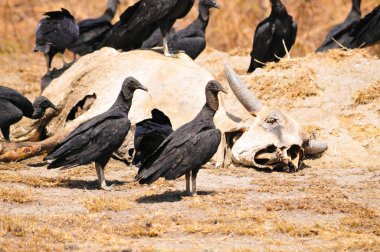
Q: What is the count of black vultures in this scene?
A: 11